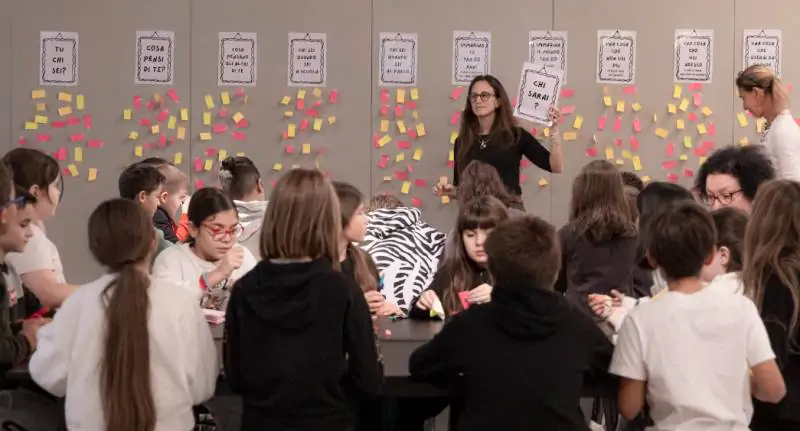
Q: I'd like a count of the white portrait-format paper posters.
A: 11